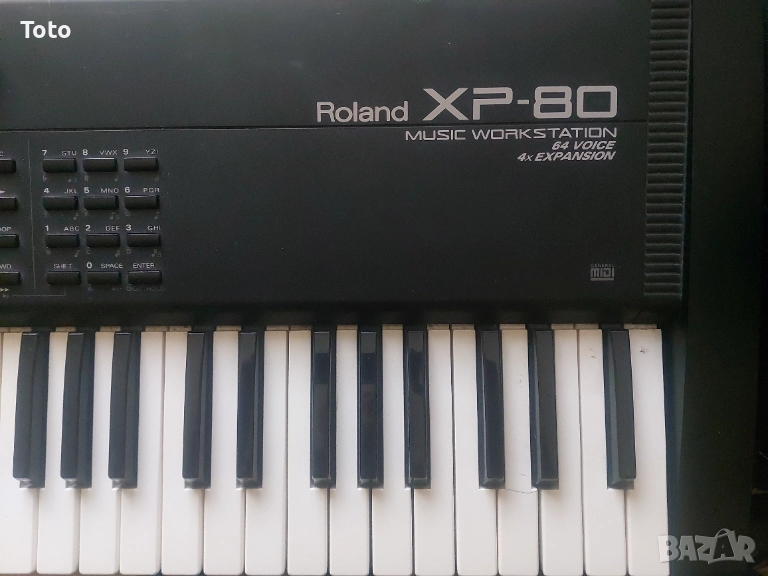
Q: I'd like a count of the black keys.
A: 11